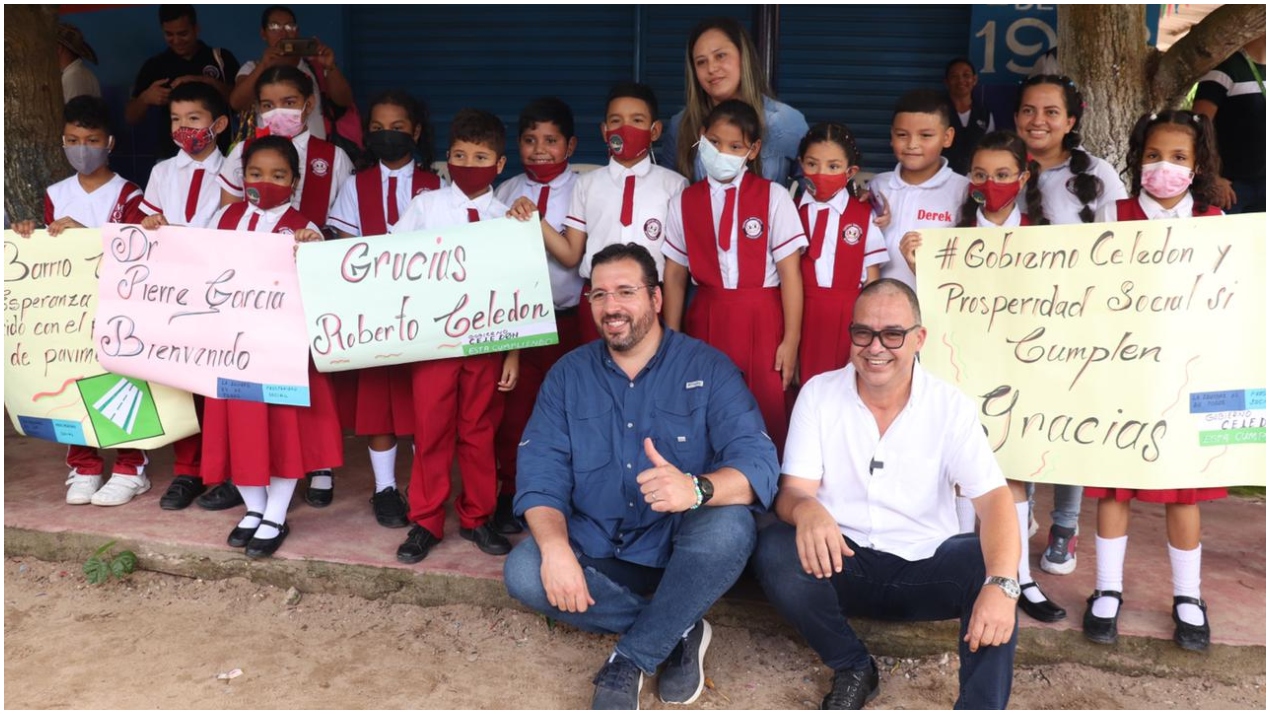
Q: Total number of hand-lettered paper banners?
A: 4